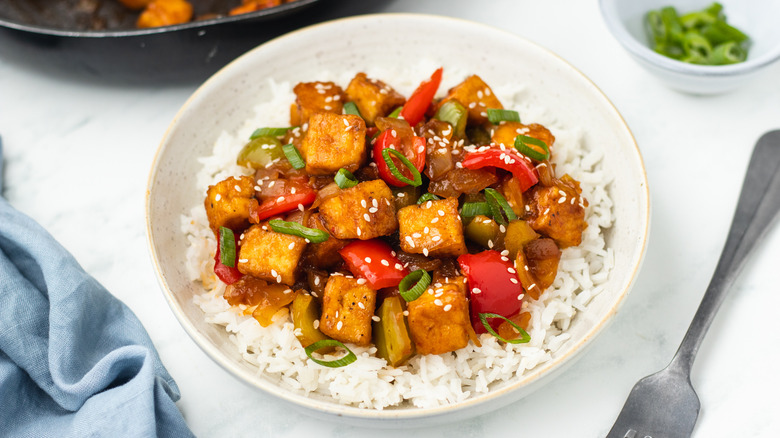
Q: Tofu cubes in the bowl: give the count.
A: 12